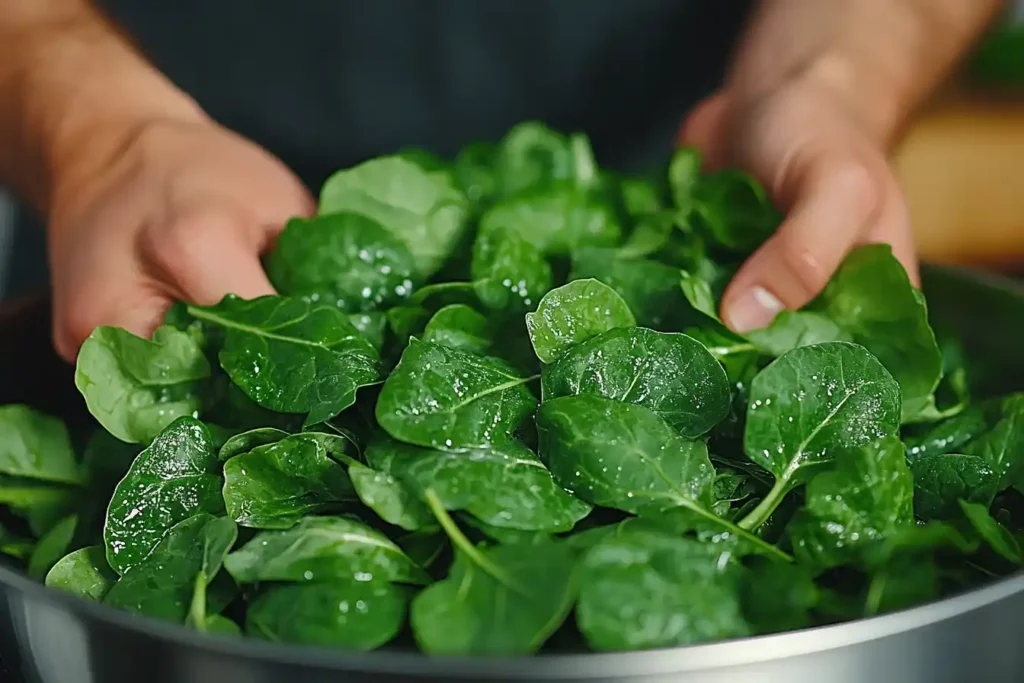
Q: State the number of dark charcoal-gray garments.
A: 1